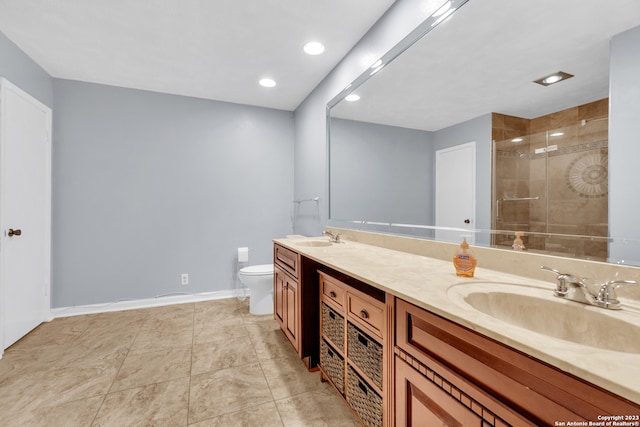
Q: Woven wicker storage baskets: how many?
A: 4